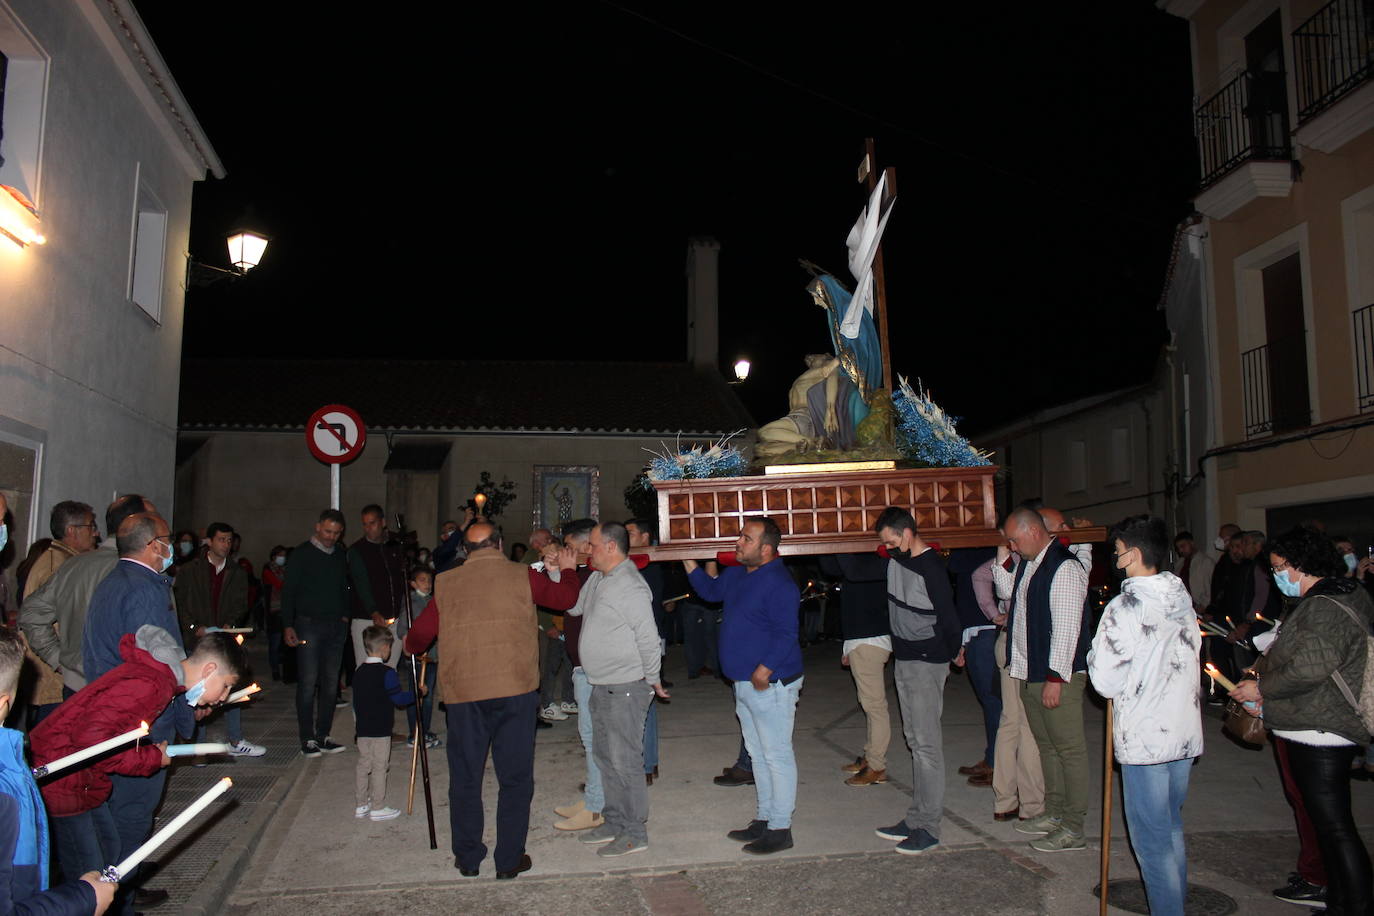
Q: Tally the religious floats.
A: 1